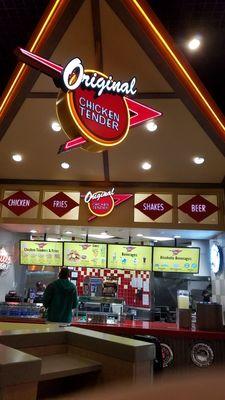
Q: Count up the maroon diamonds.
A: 4